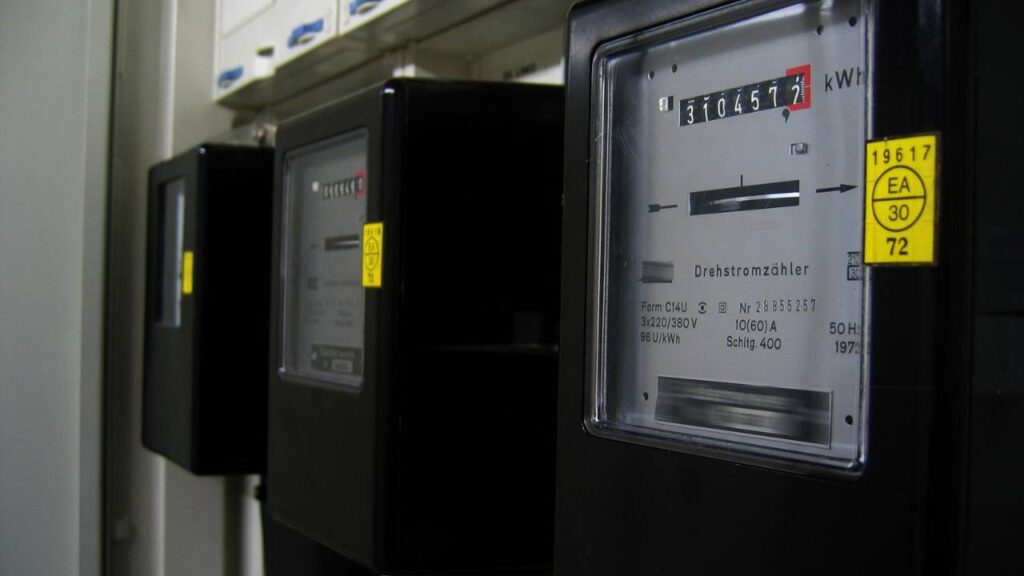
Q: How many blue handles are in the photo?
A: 3